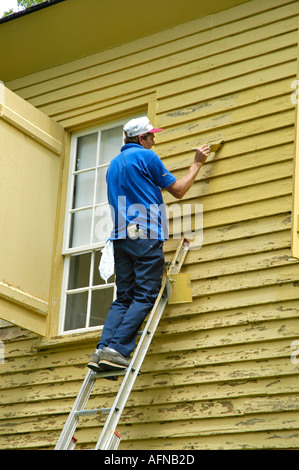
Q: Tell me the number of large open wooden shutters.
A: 1